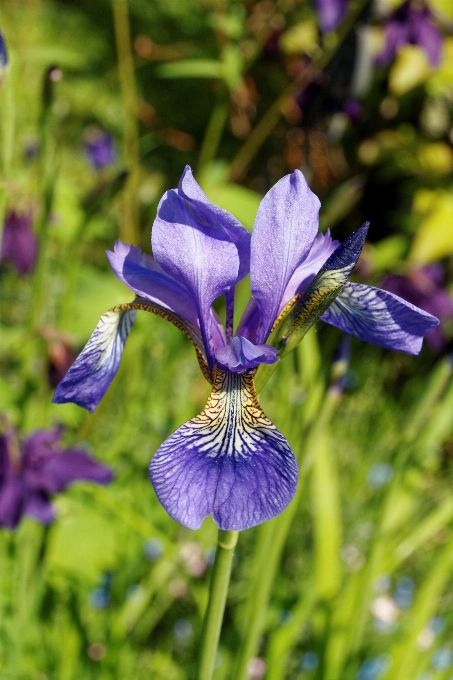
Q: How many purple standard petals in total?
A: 3